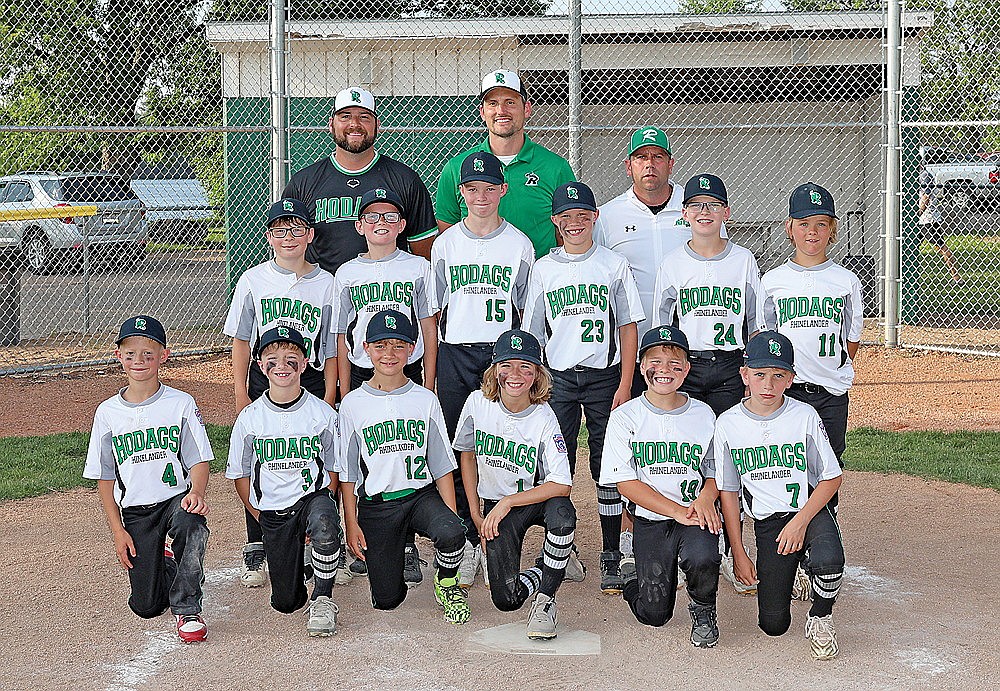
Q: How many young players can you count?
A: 12